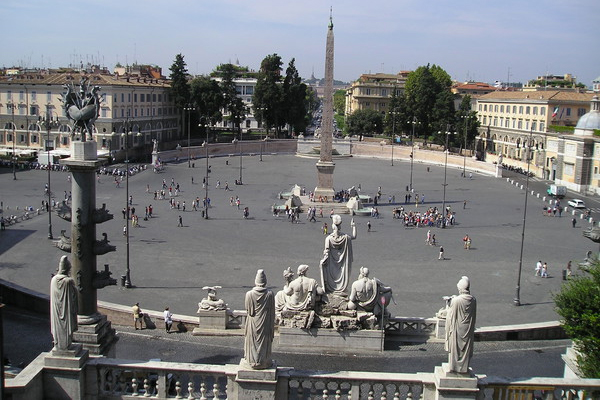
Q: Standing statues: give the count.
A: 4